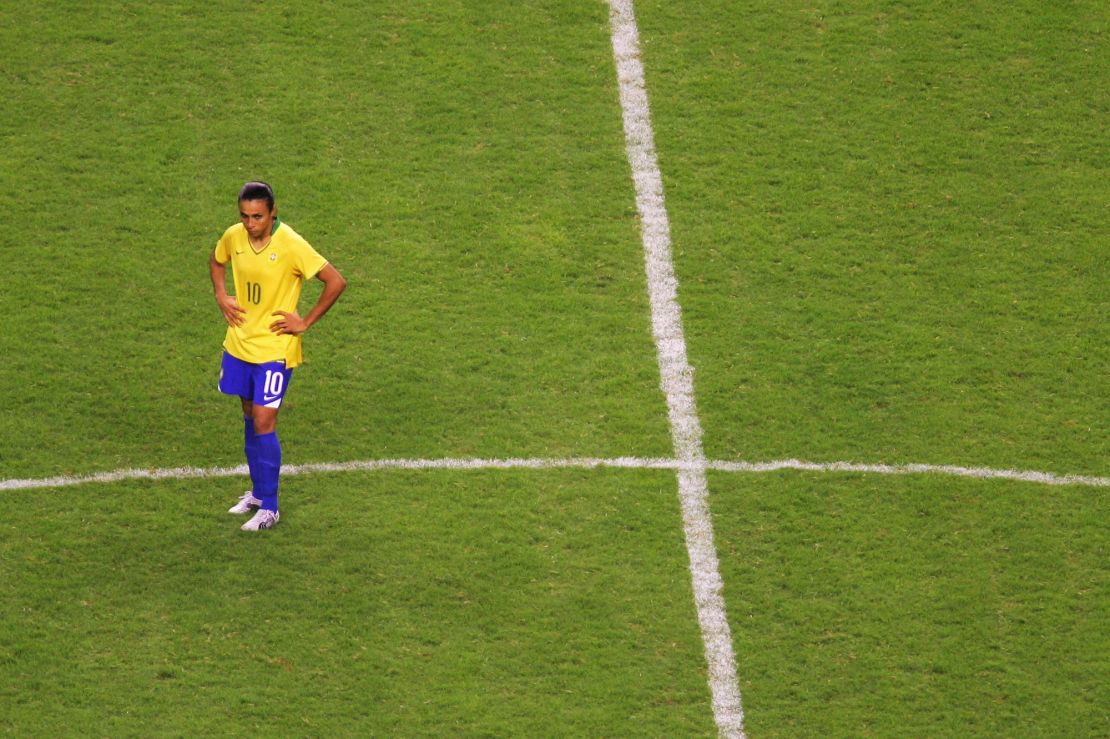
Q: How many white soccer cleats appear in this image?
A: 2